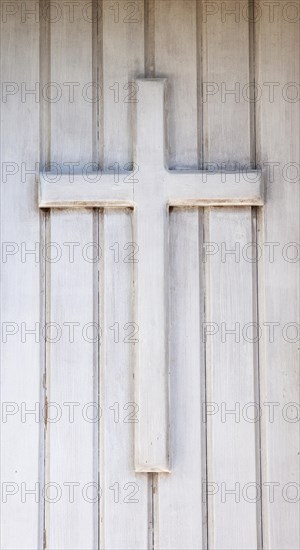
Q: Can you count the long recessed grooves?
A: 5